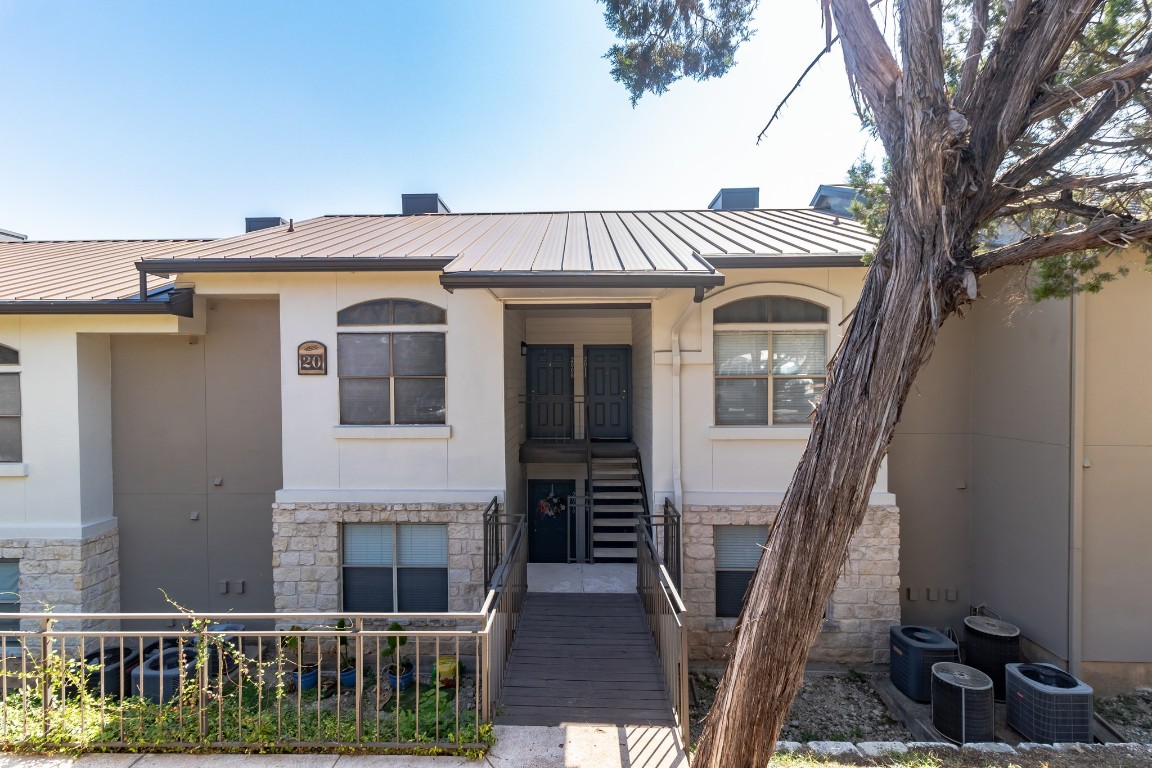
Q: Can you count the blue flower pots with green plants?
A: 3